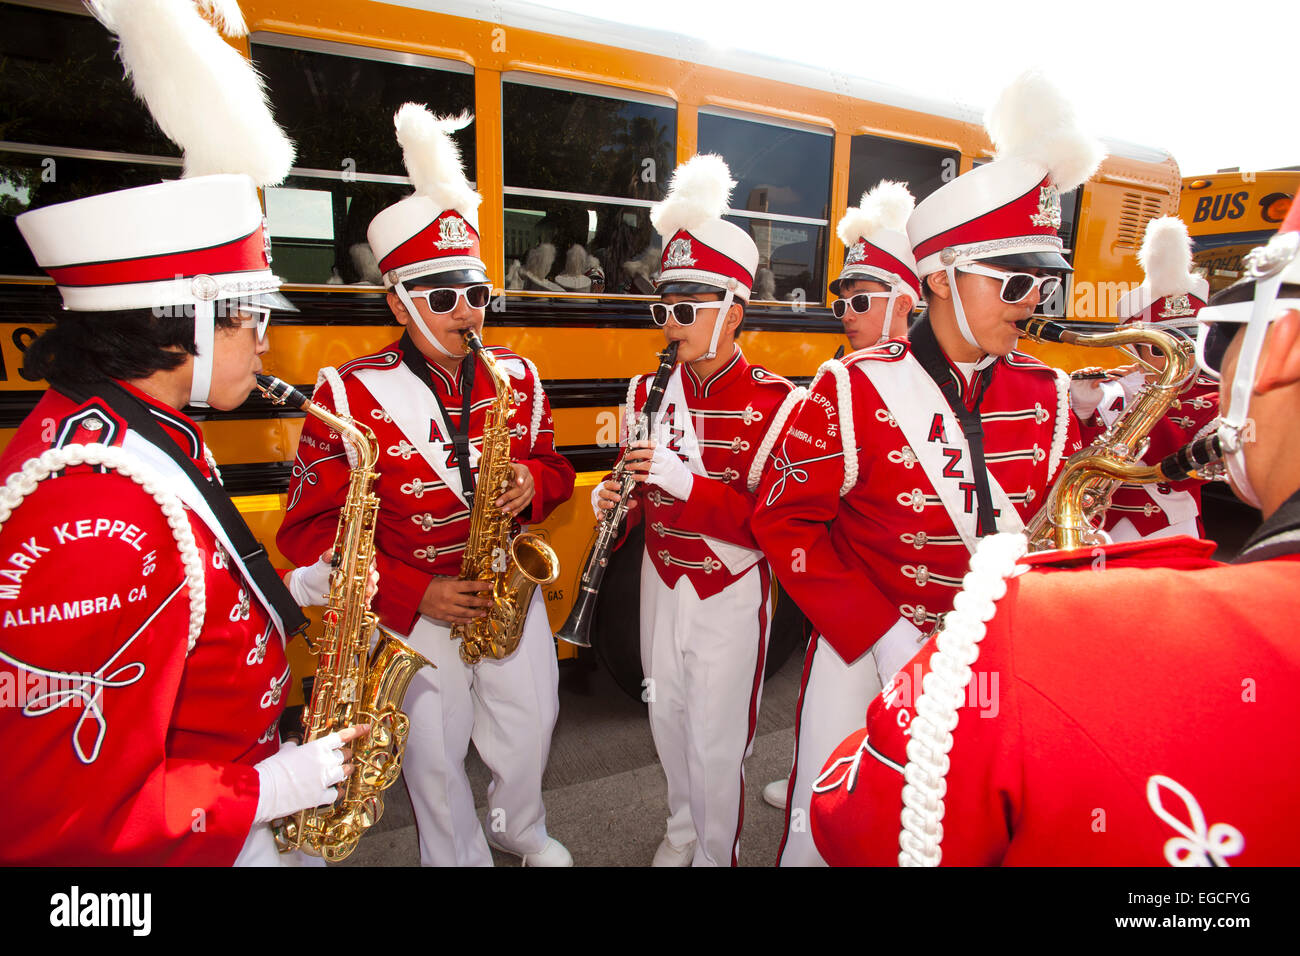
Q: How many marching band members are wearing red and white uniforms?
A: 7